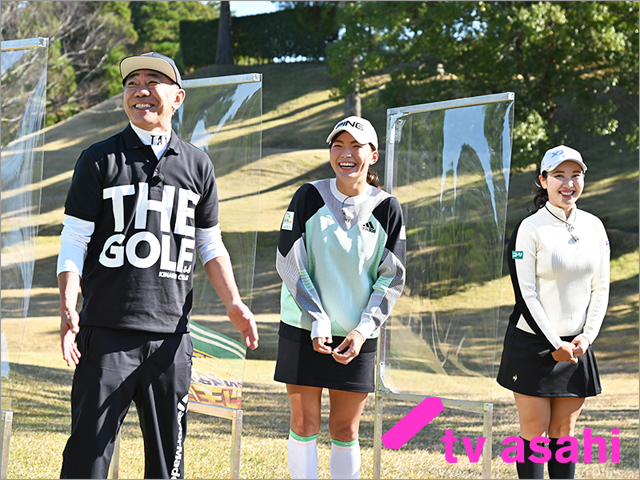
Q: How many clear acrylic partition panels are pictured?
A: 3